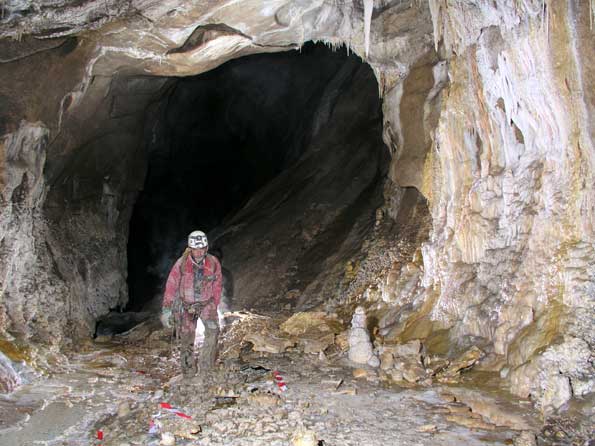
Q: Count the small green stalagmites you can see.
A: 0